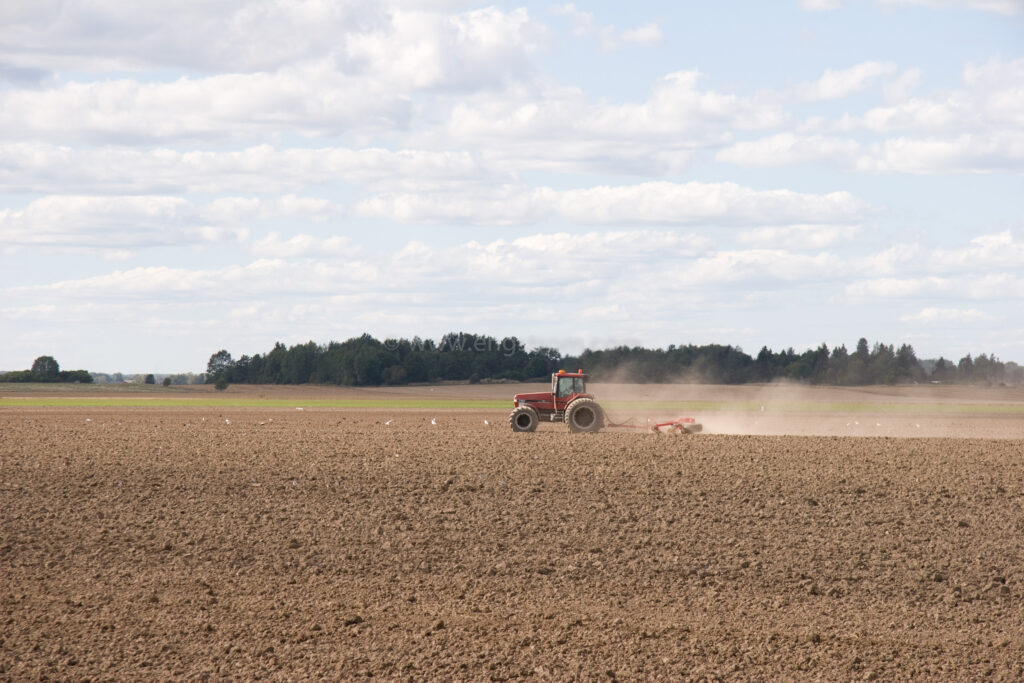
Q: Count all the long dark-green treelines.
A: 1